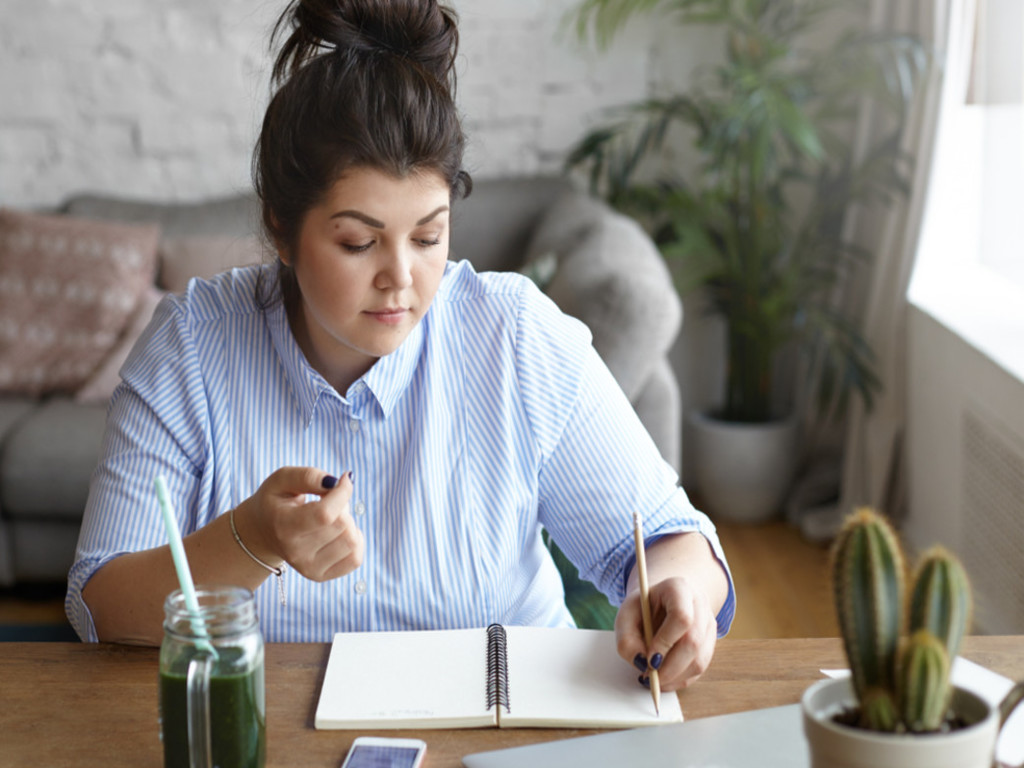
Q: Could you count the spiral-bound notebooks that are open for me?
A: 1